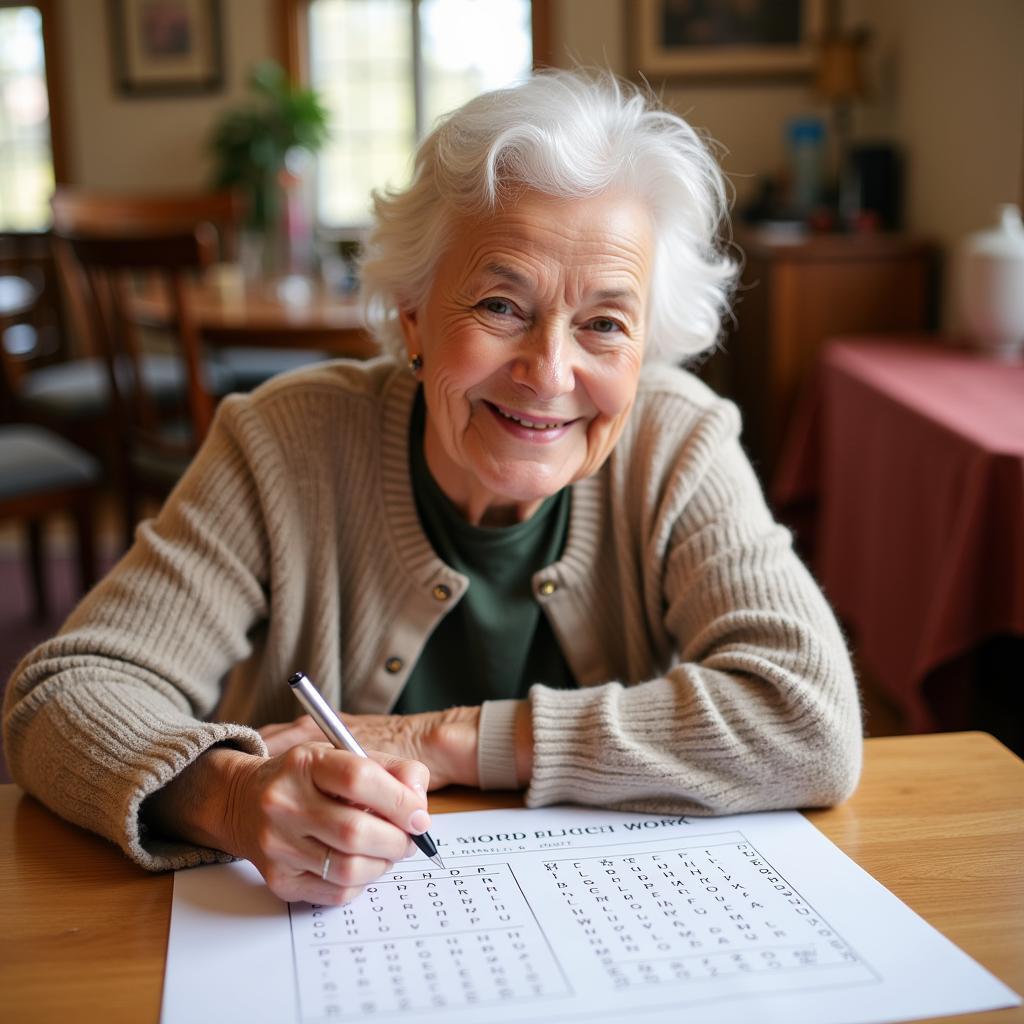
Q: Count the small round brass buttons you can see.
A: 3